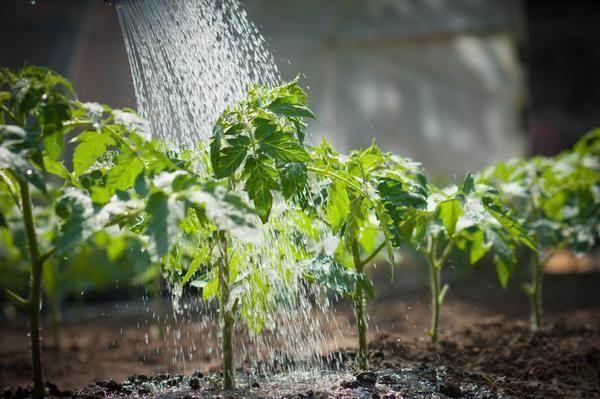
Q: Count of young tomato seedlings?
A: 5